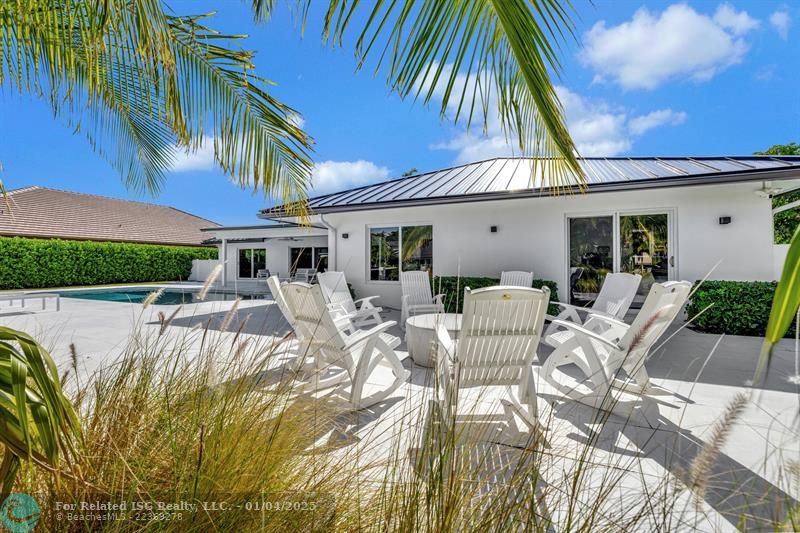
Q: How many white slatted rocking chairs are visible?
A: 8